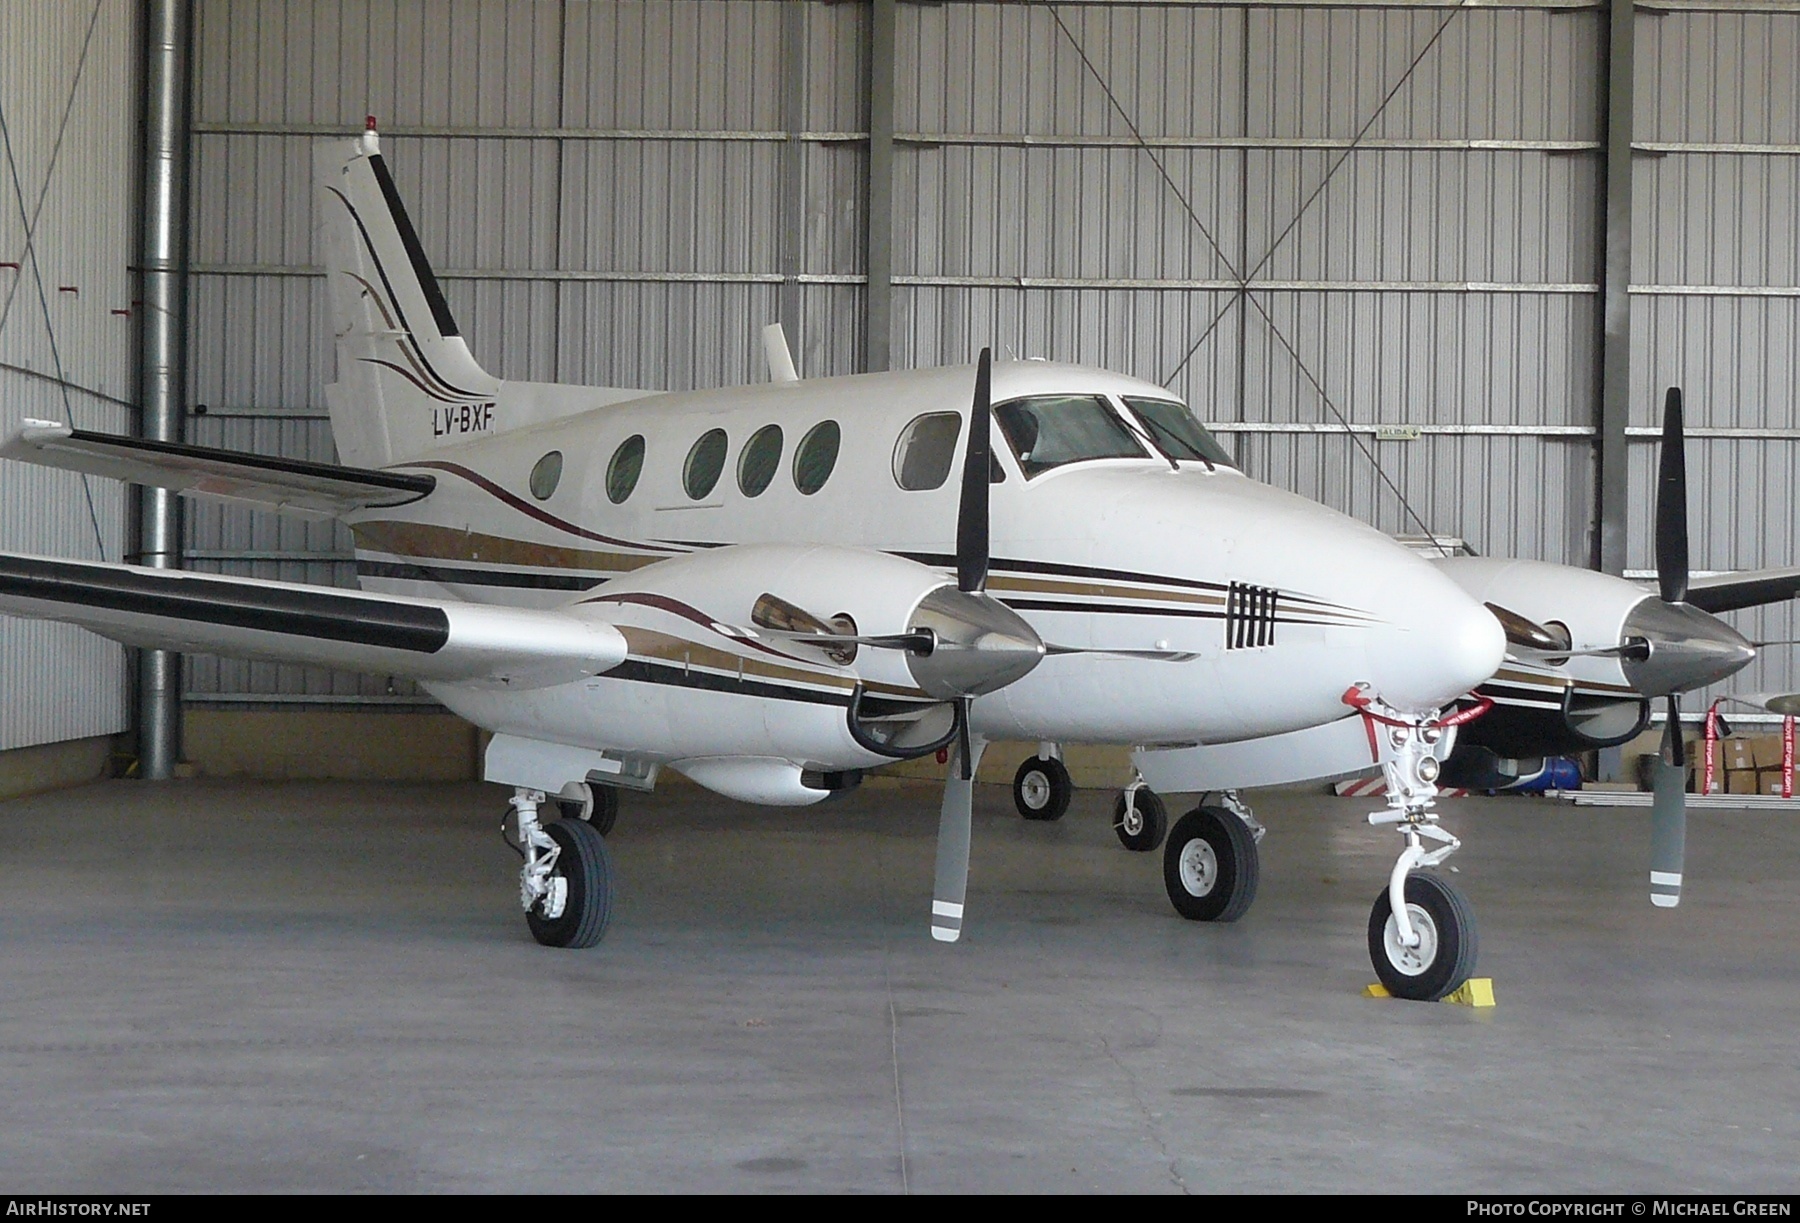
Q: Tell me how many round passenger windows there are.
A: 5